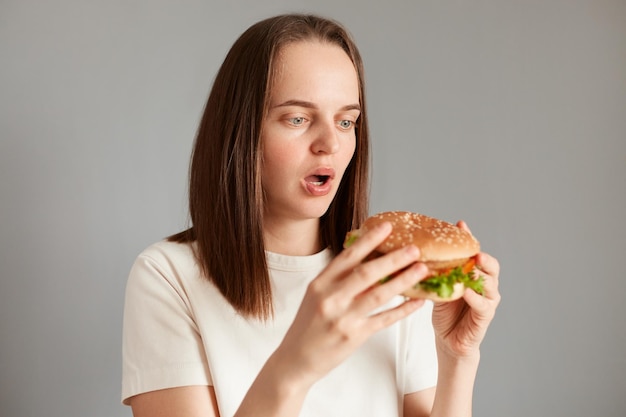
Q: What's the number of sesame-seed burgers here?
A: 1